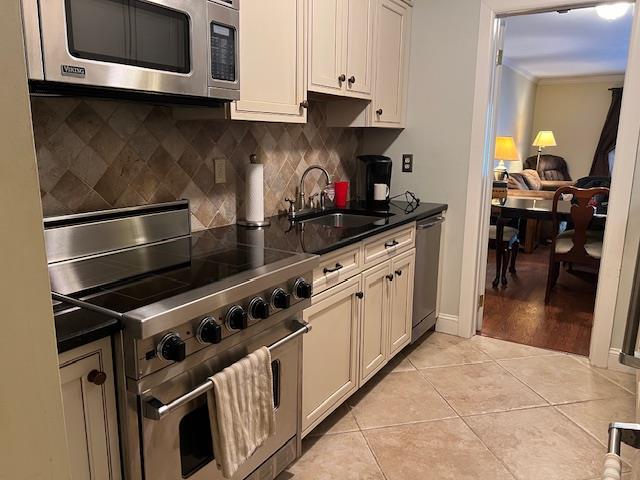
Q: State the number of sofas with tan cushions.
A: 1